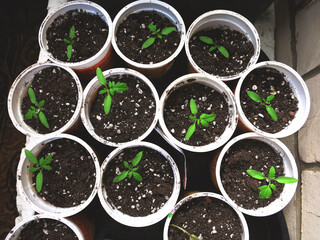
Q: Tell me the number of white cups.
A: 12